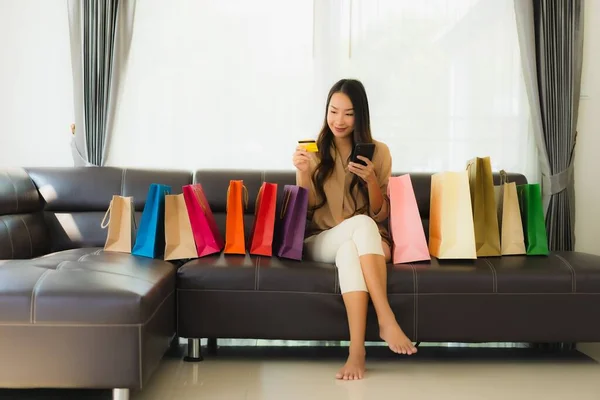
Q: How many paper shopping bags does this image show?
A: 12